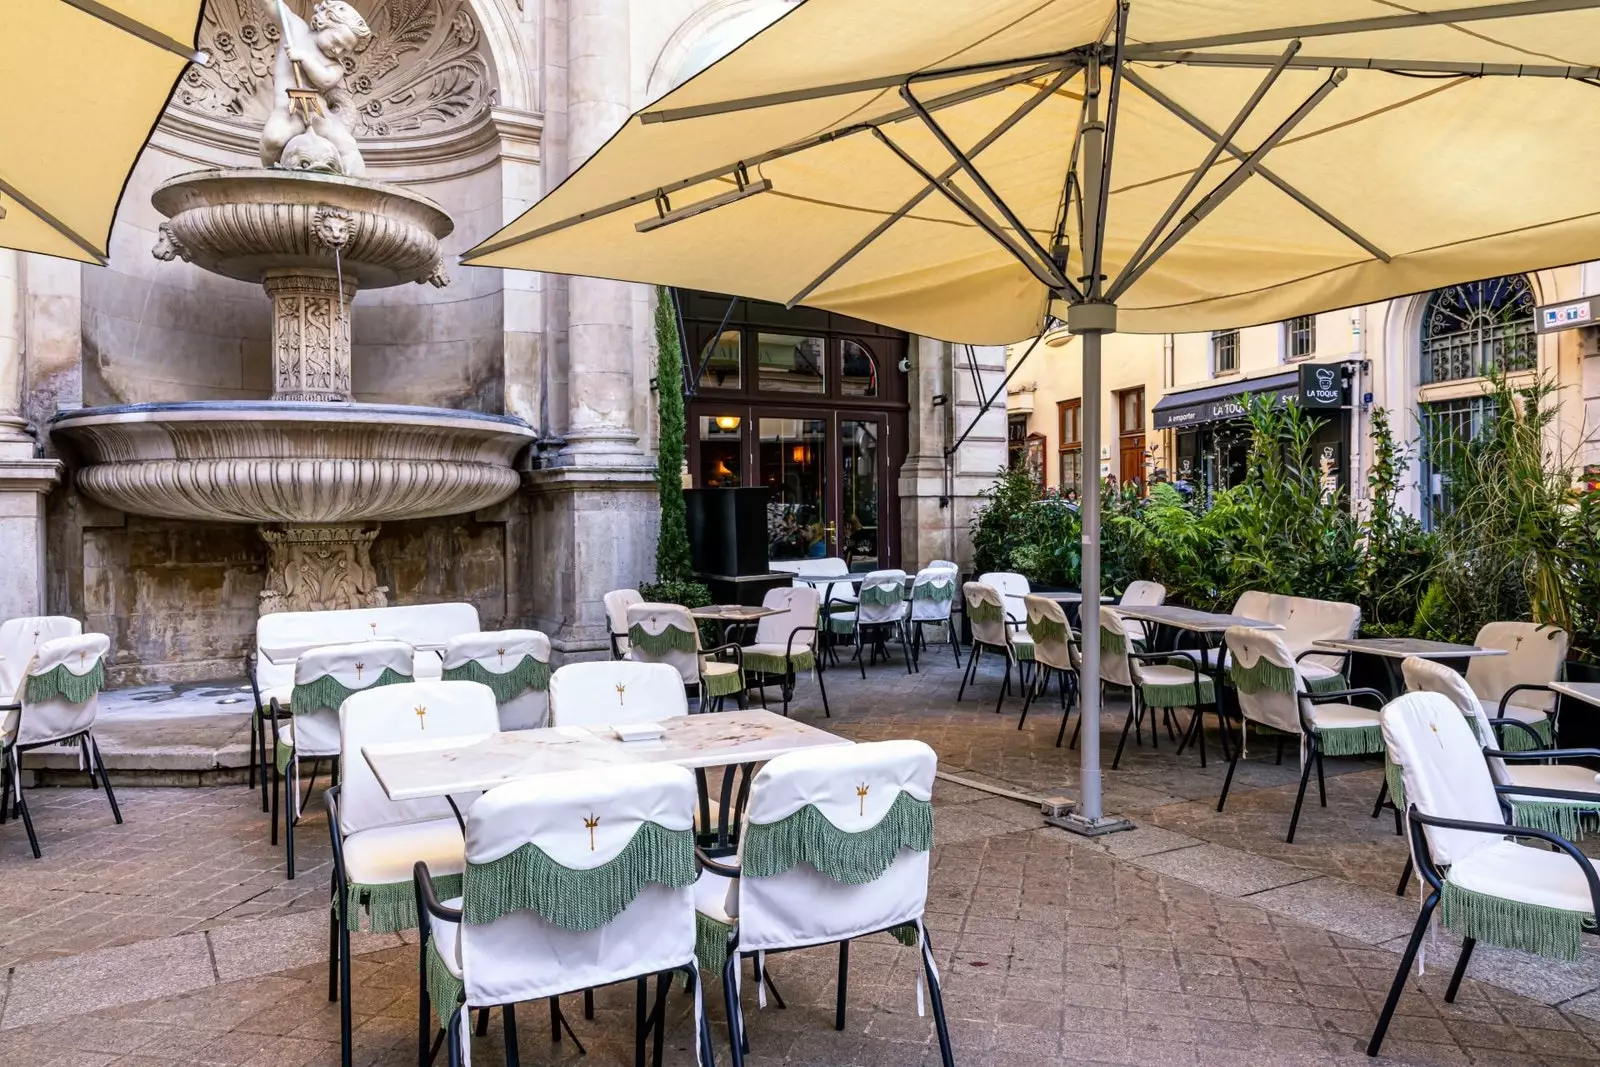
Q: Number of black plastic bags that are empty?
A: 0